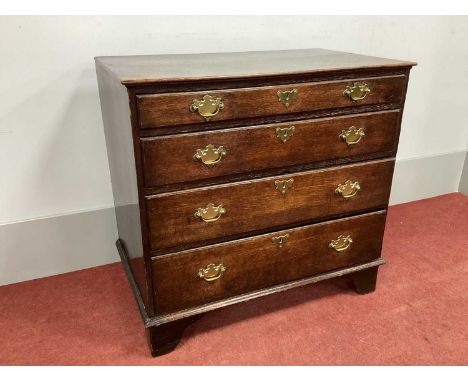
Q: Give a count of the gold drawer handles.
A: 8